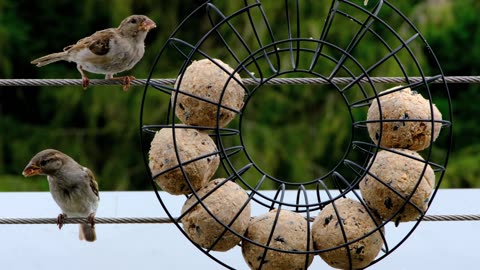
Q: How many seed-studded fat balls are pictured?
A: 7